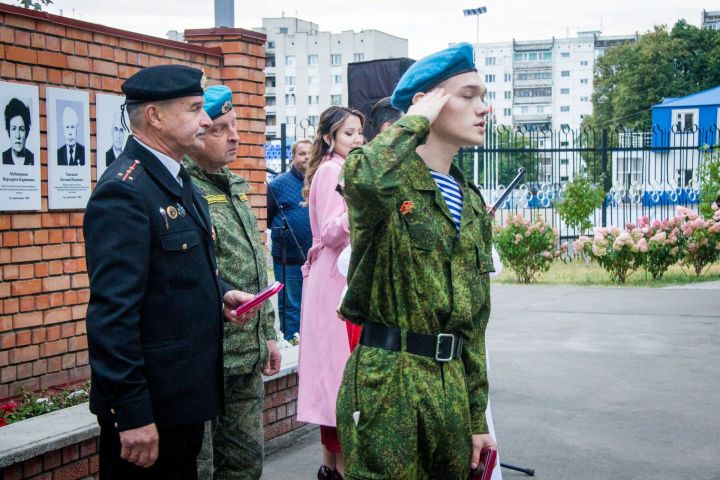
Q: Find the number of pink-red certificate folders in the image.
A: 2